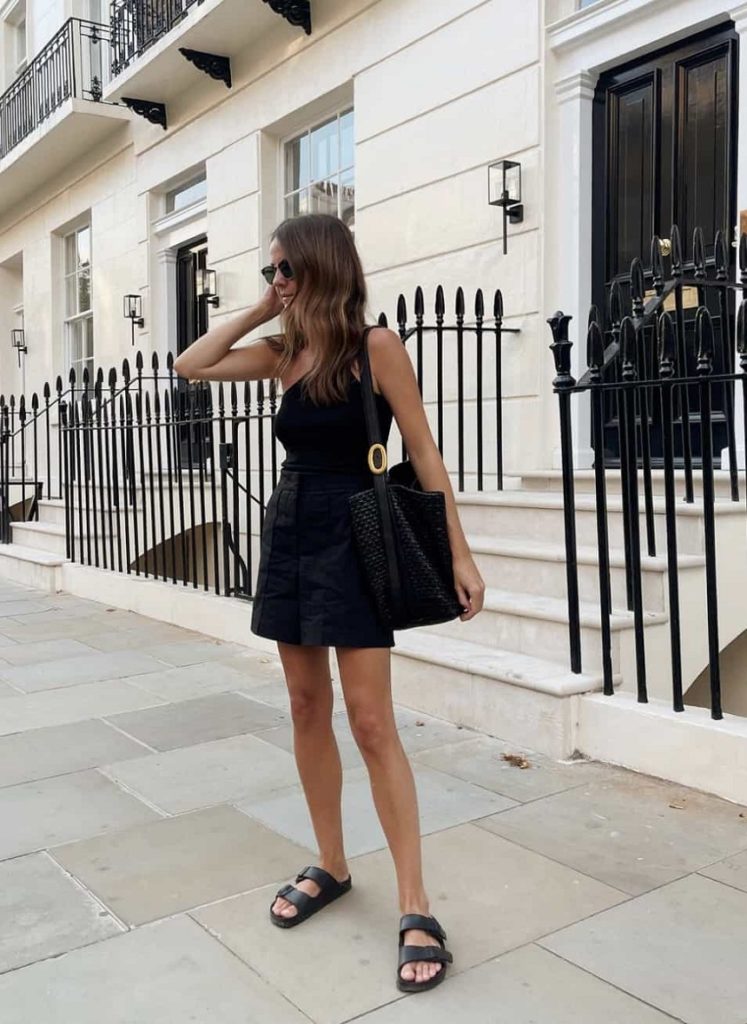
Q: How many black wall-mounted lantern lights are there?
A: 4